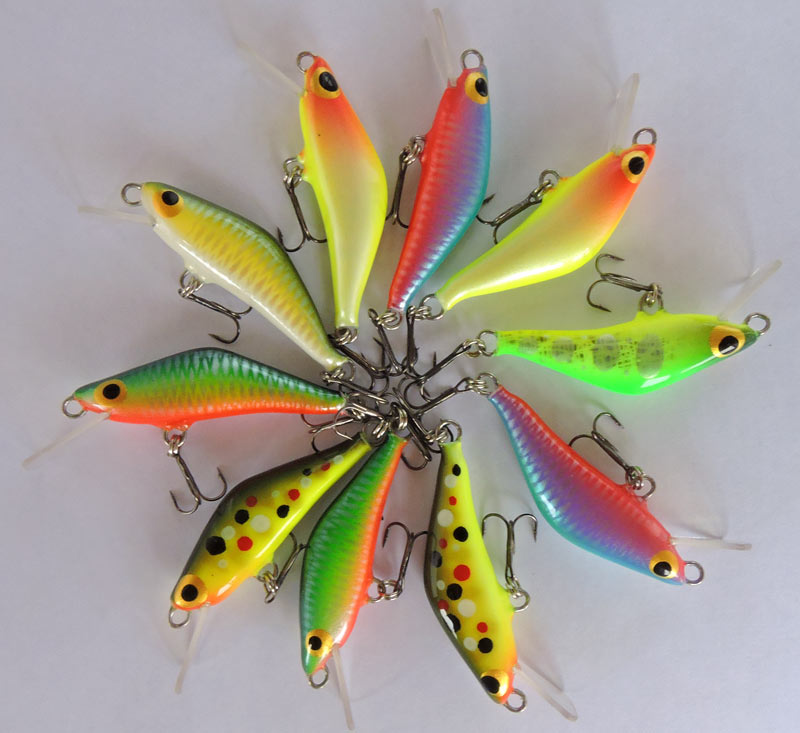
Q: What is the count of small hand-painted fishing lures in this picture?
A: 10